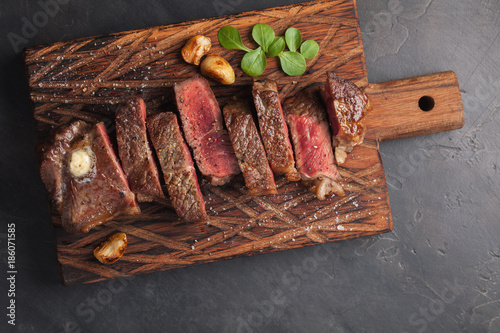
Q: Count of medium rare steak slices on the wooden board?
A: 8